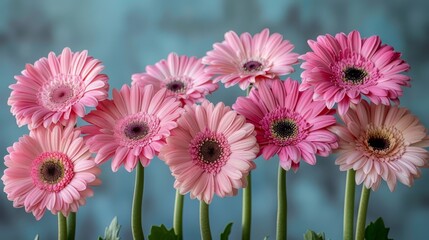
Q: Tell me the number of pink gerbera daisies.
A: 9